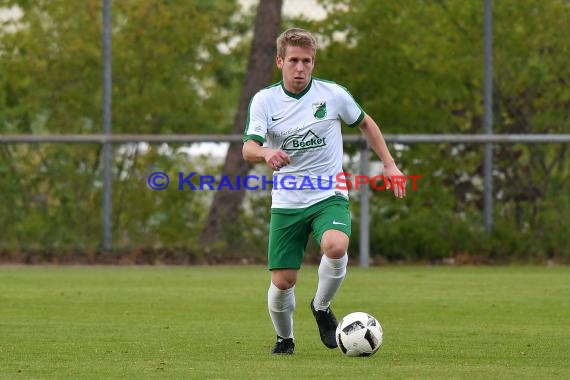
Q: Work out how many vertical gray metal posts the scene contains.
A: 3